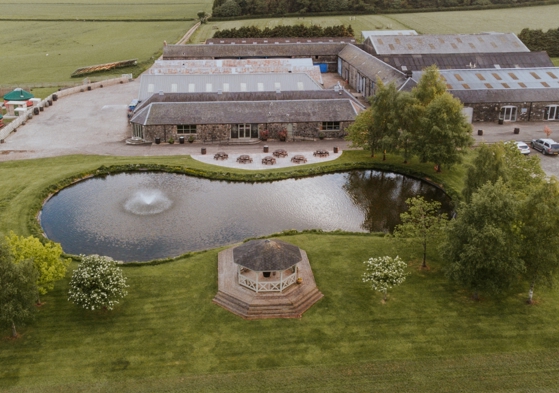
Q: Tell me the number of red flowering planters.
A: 2